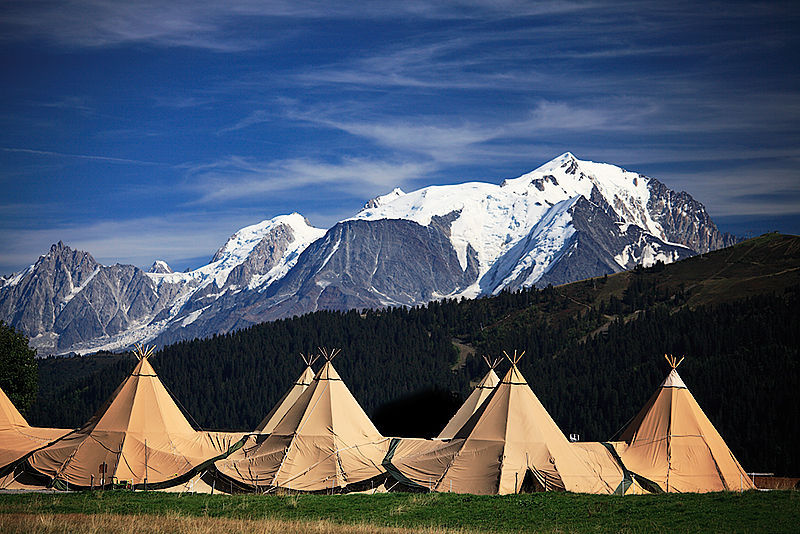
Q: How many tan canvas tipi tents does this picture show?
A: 7